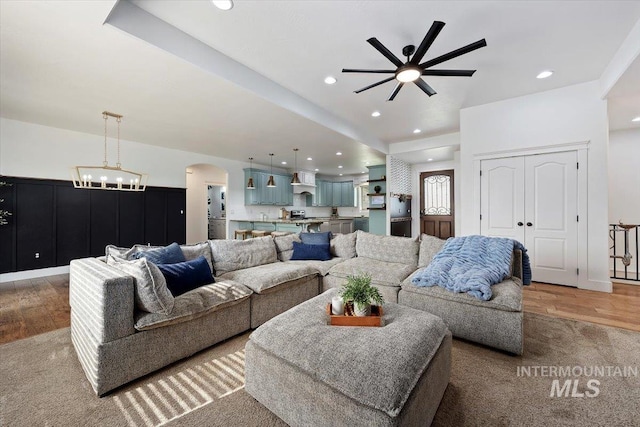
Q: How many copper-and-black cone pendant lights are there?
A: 3